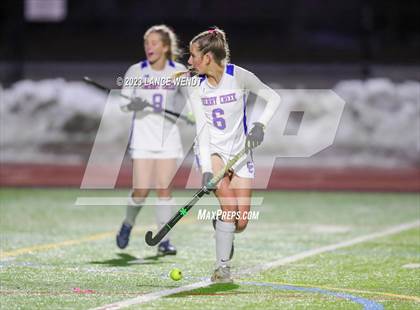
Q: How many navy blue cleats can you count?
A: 2